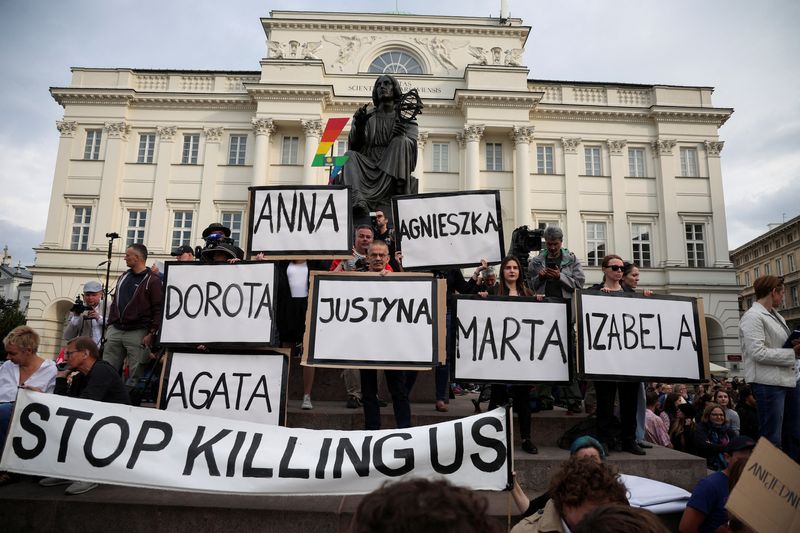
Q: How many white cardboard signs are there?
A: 7